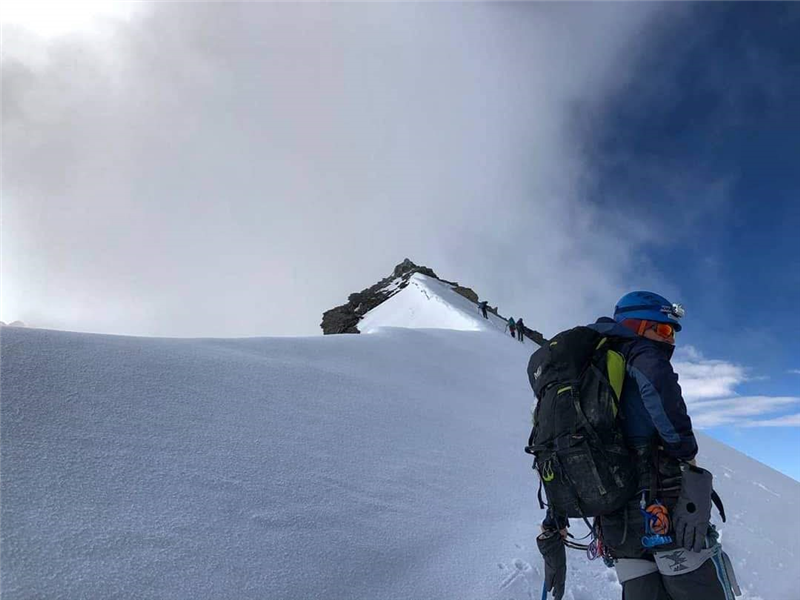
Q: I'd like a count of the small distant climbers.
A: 3